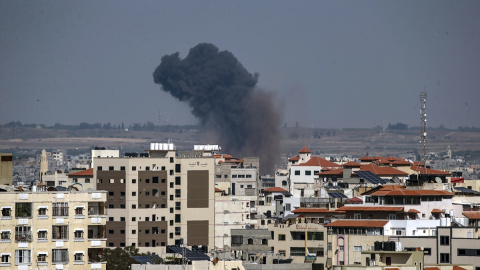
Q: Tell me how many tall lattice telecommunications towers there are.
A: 1